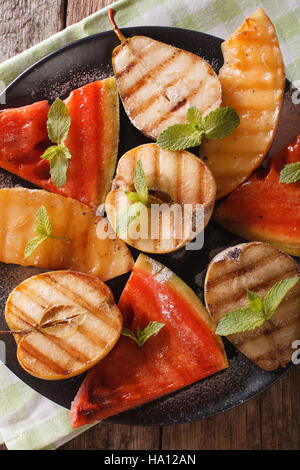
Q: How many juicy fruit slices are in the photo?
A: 9